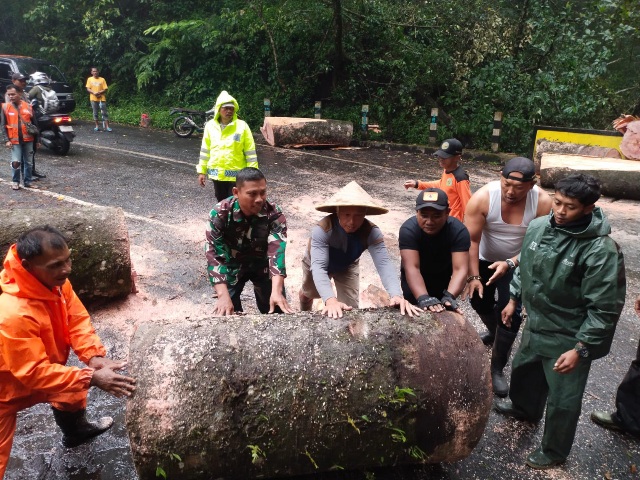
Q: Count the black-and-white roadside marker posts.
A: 5